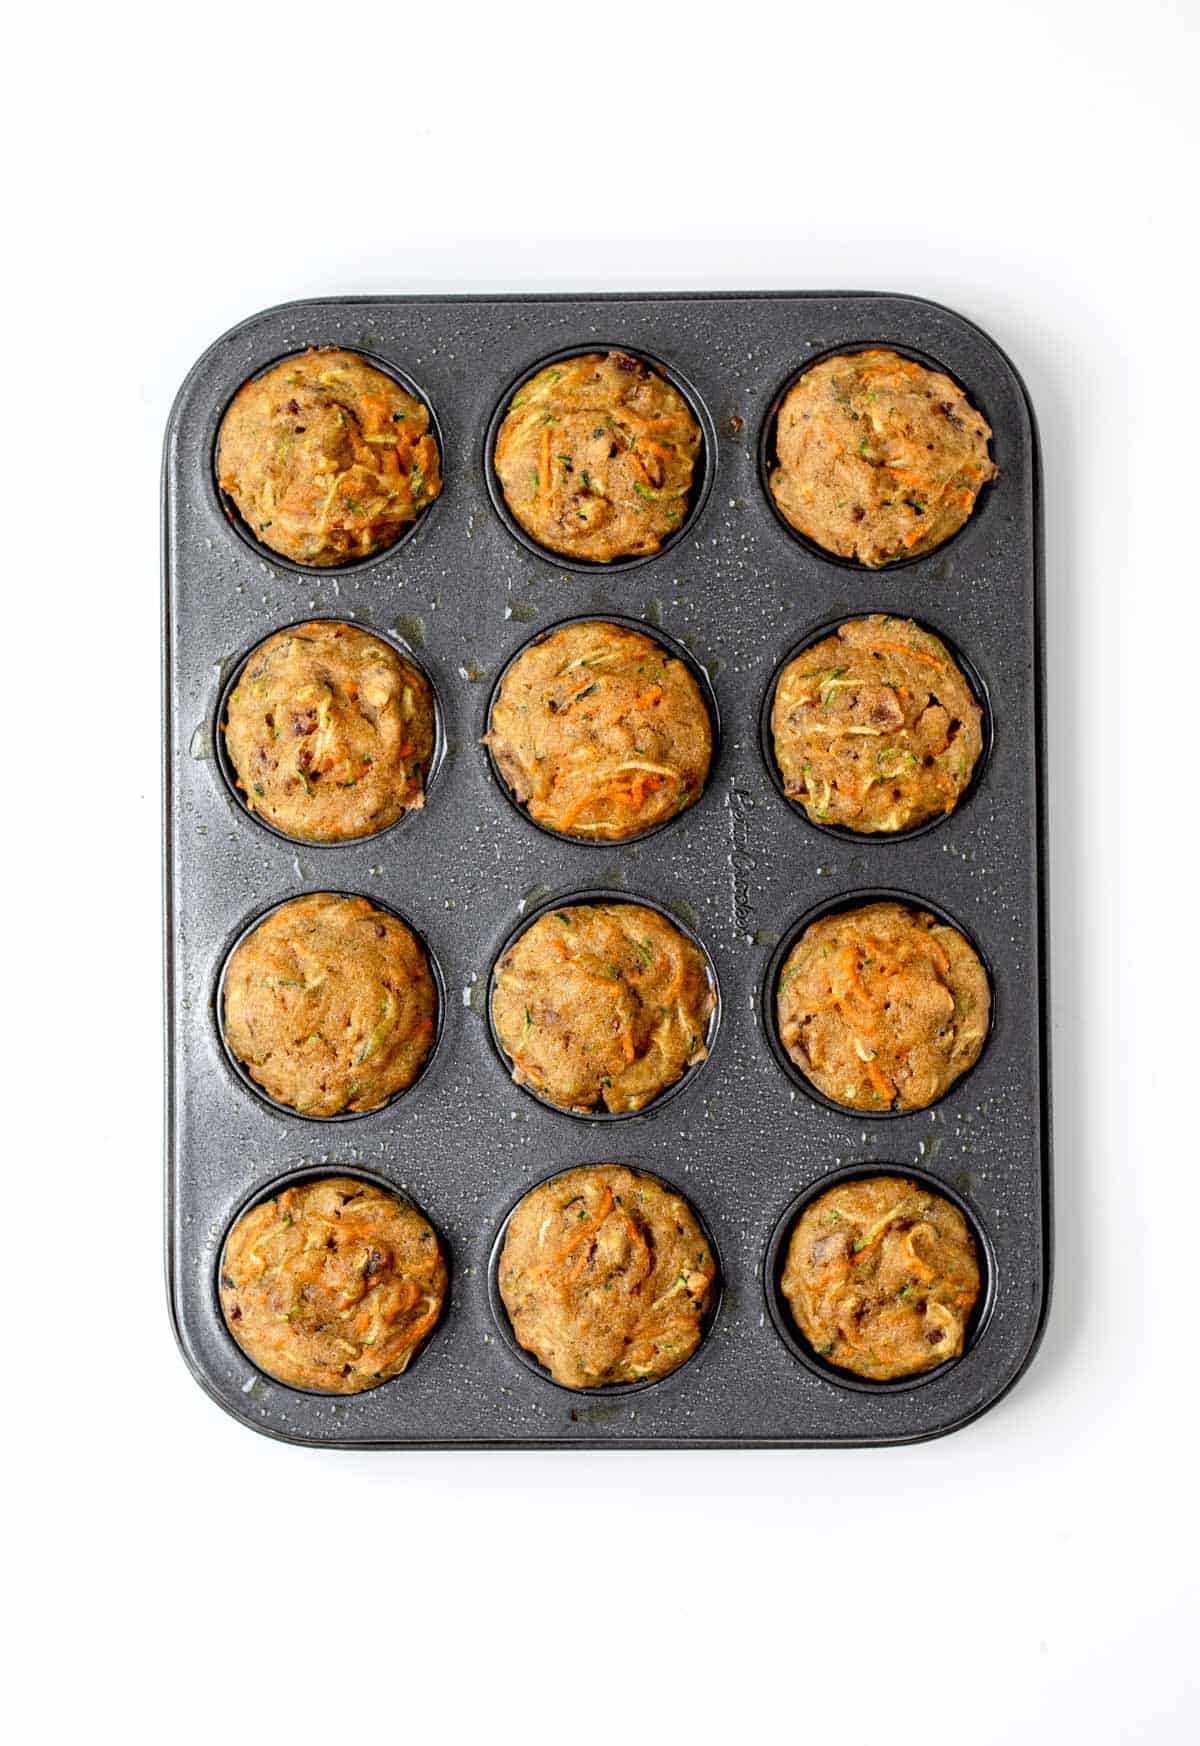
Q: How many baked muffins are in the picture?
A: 12